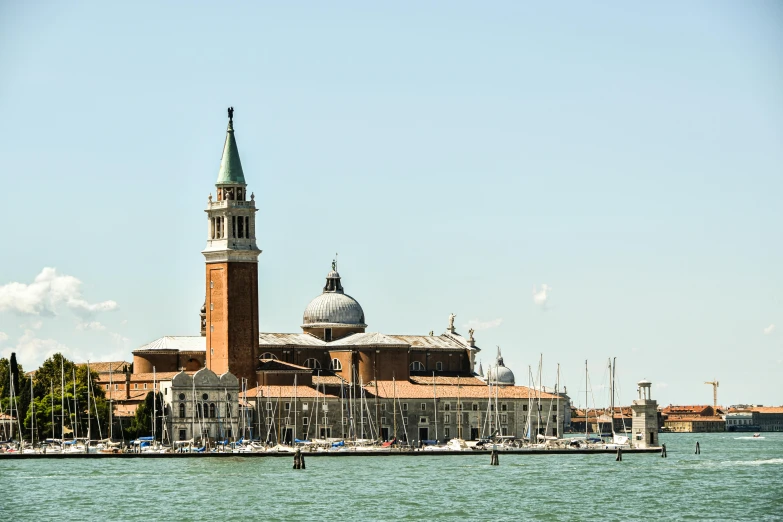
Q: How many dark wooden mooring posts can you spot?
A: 5